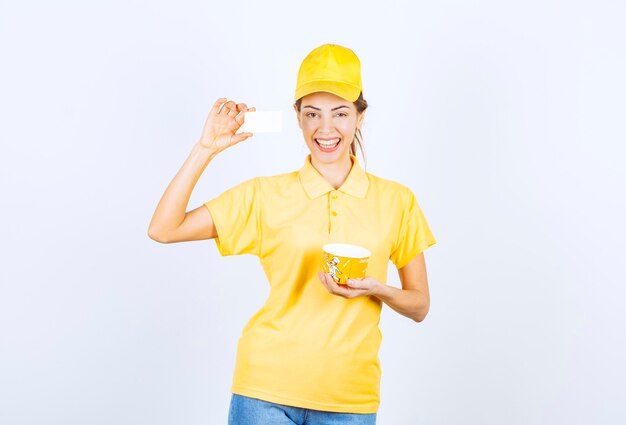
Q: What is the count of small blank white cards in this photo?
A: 1